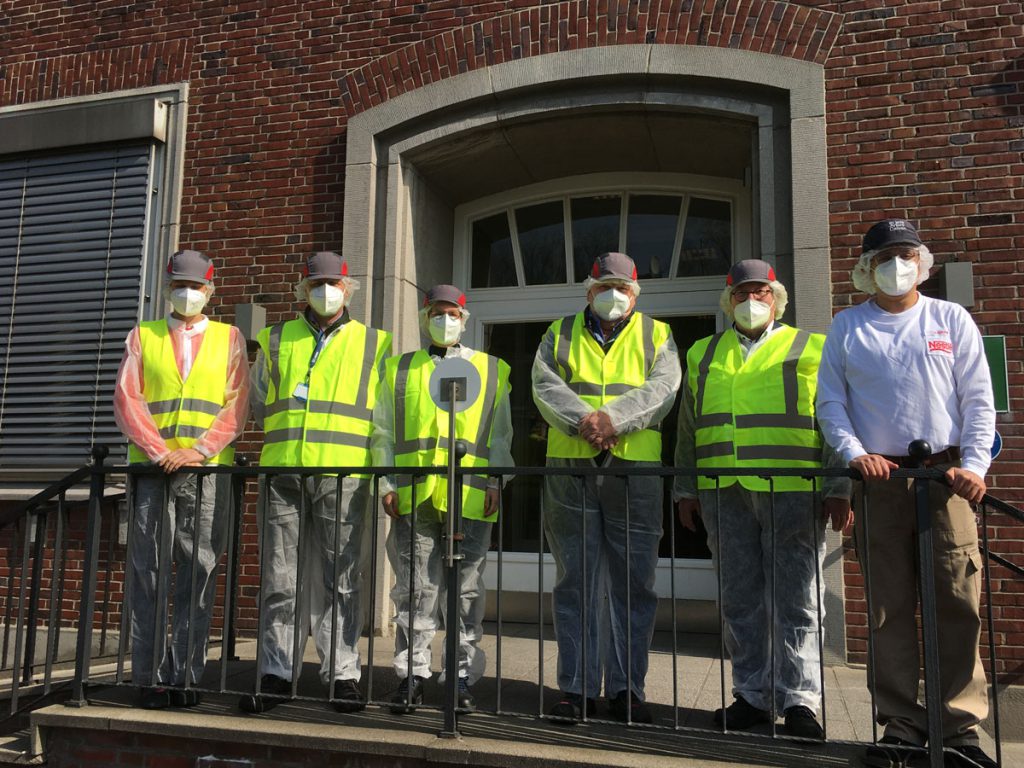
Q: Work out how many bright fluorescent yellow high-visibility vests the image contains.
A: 5